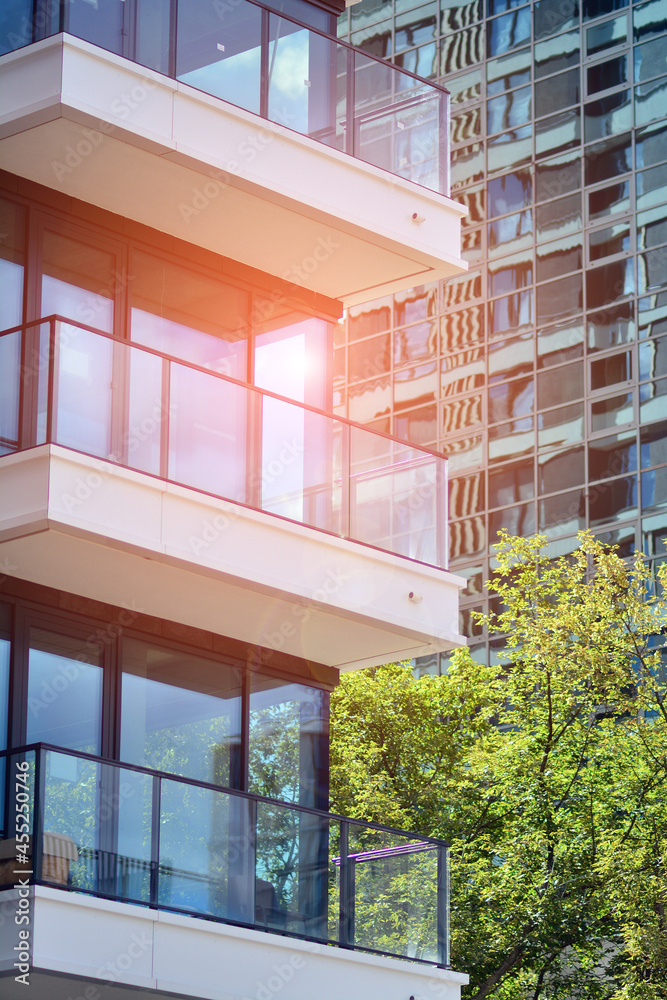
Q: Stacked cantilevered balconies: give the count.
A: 3